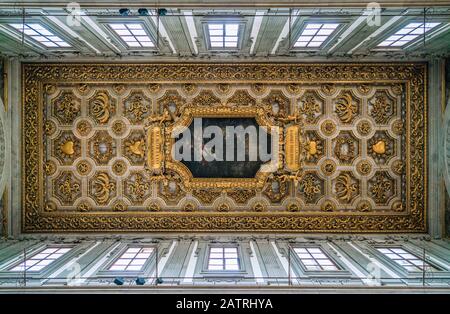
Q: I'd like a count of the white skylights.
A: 10